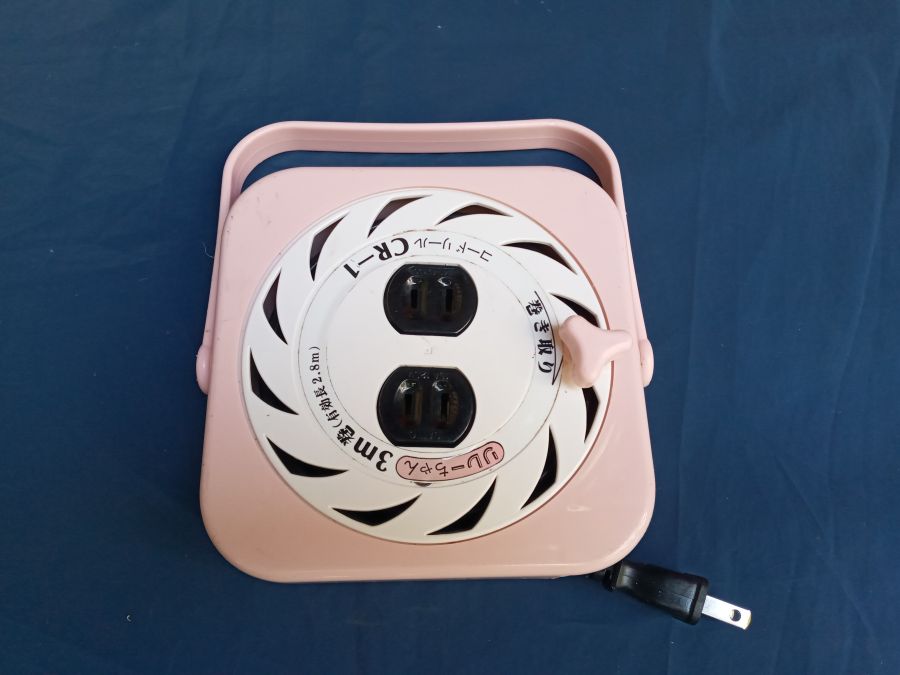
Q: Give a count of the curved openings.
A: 12